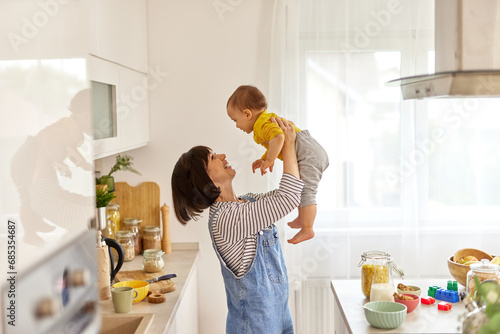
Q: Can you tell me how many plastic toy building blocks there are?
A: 5